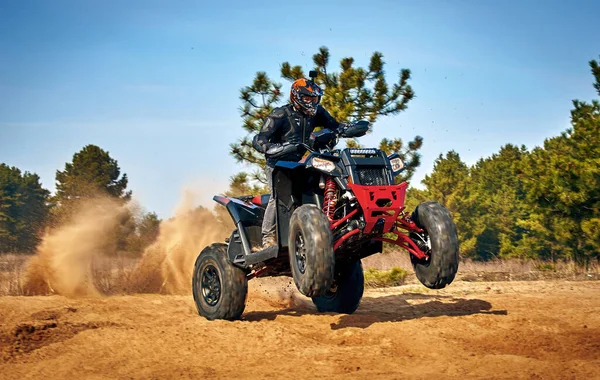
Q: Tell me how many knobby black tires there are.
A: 4